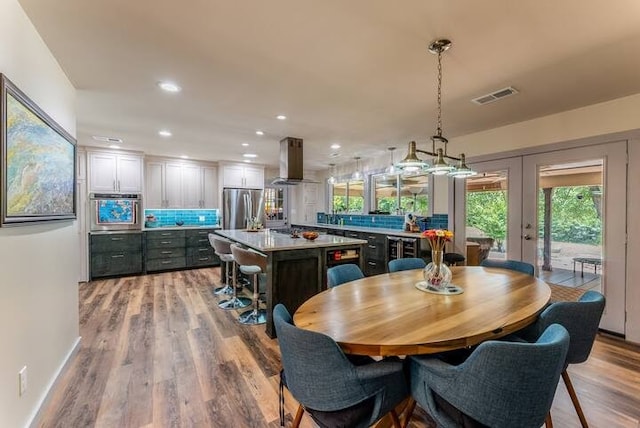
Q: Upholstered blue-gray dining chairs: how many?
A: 6